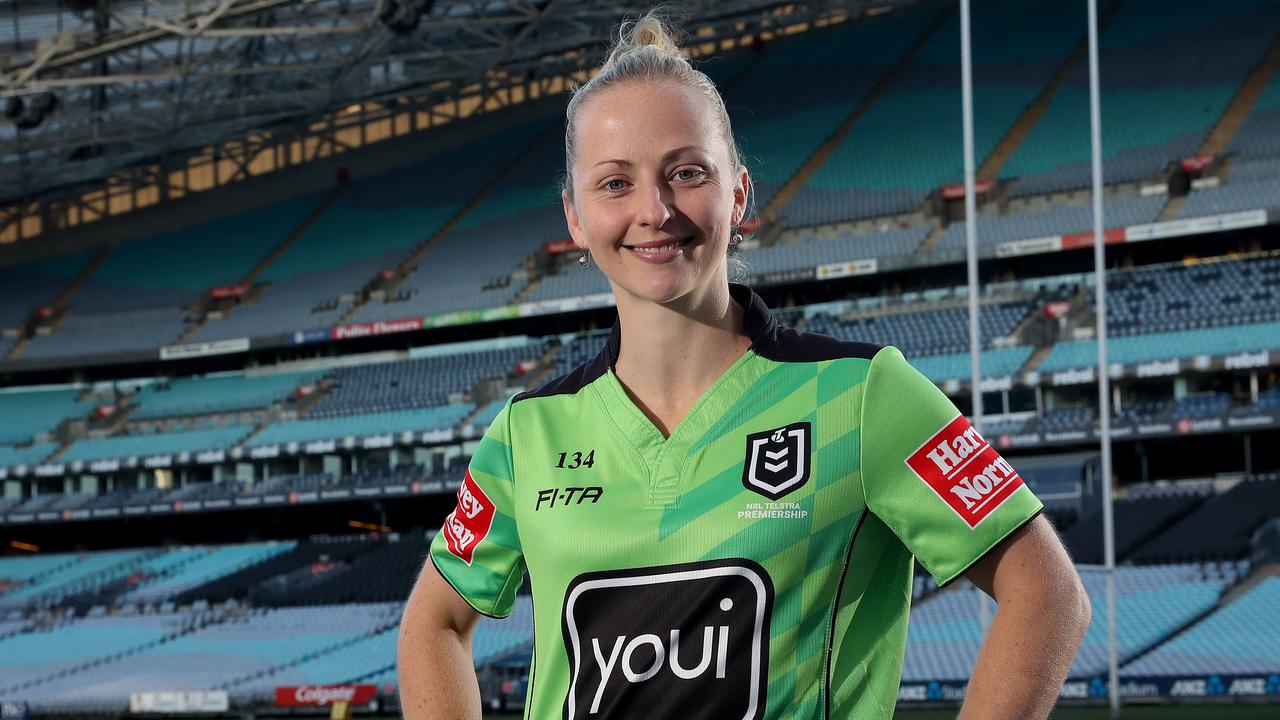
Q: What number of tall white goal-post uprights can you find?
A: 2